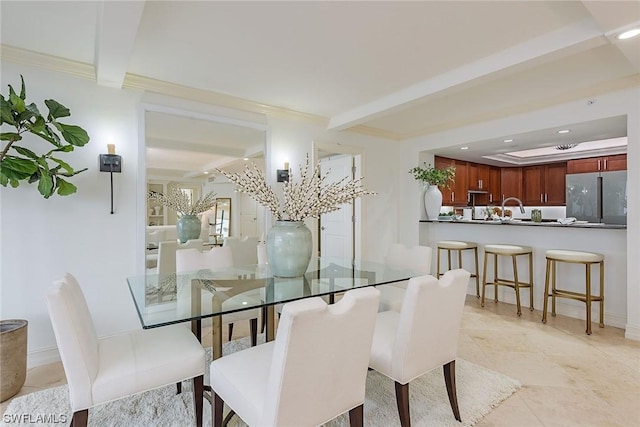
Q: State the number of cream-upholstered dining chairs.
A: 6